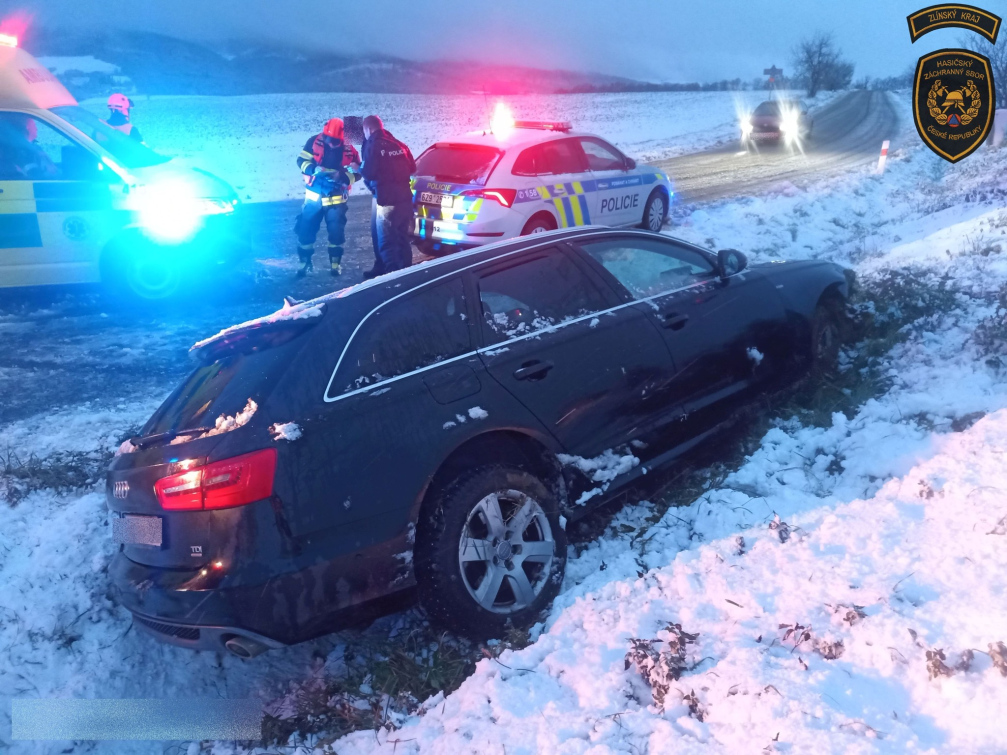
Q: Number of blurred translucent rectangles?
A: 2